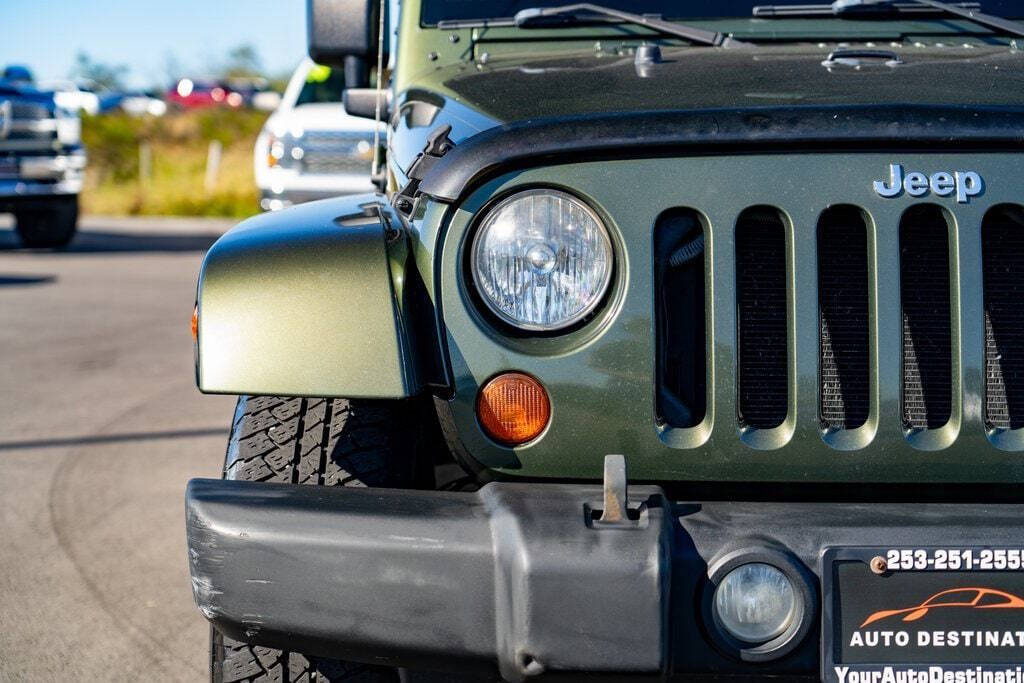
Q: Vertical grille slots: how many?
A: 5